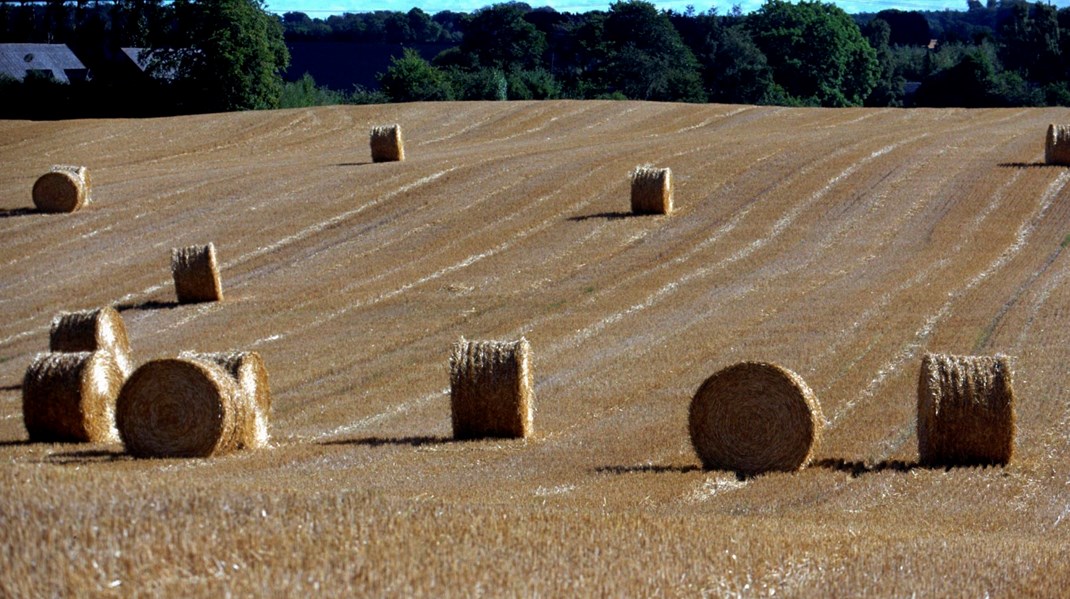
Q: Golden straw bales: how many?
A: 12